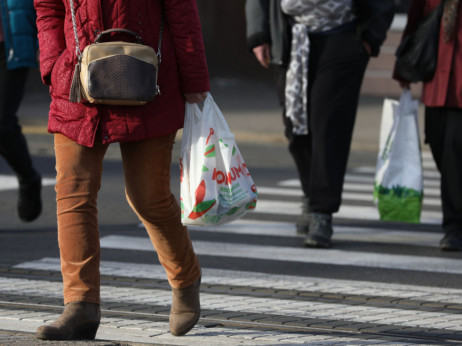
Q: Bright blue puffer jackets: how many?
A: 1